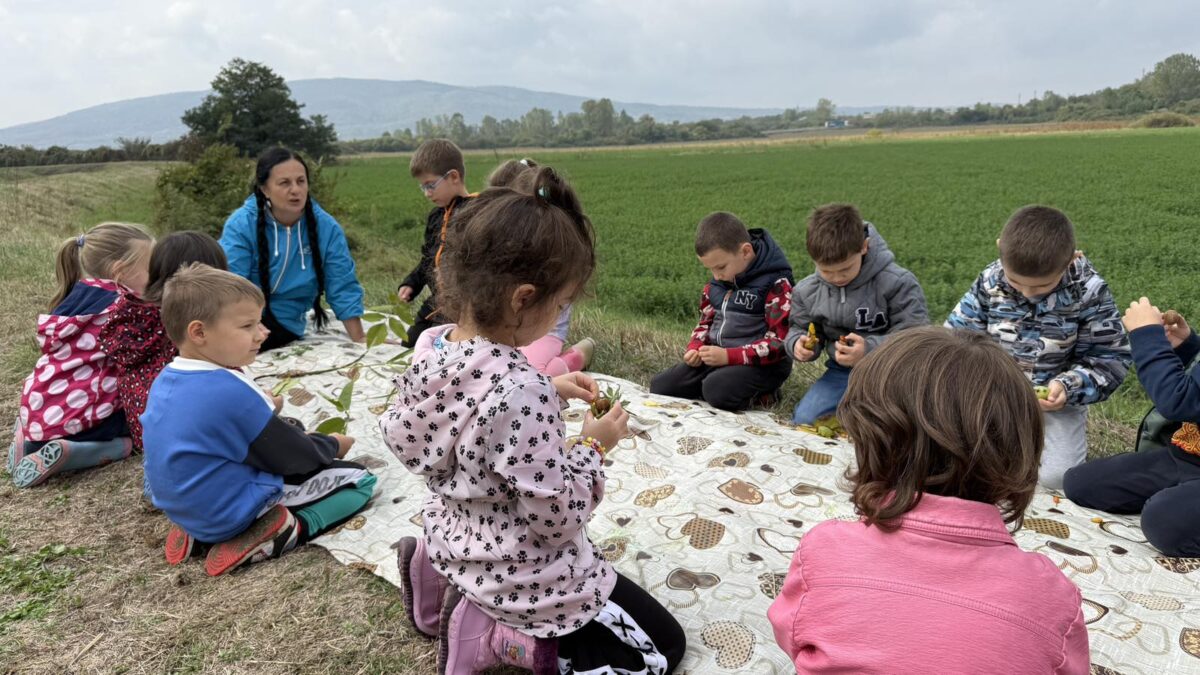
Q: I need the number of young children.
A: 11